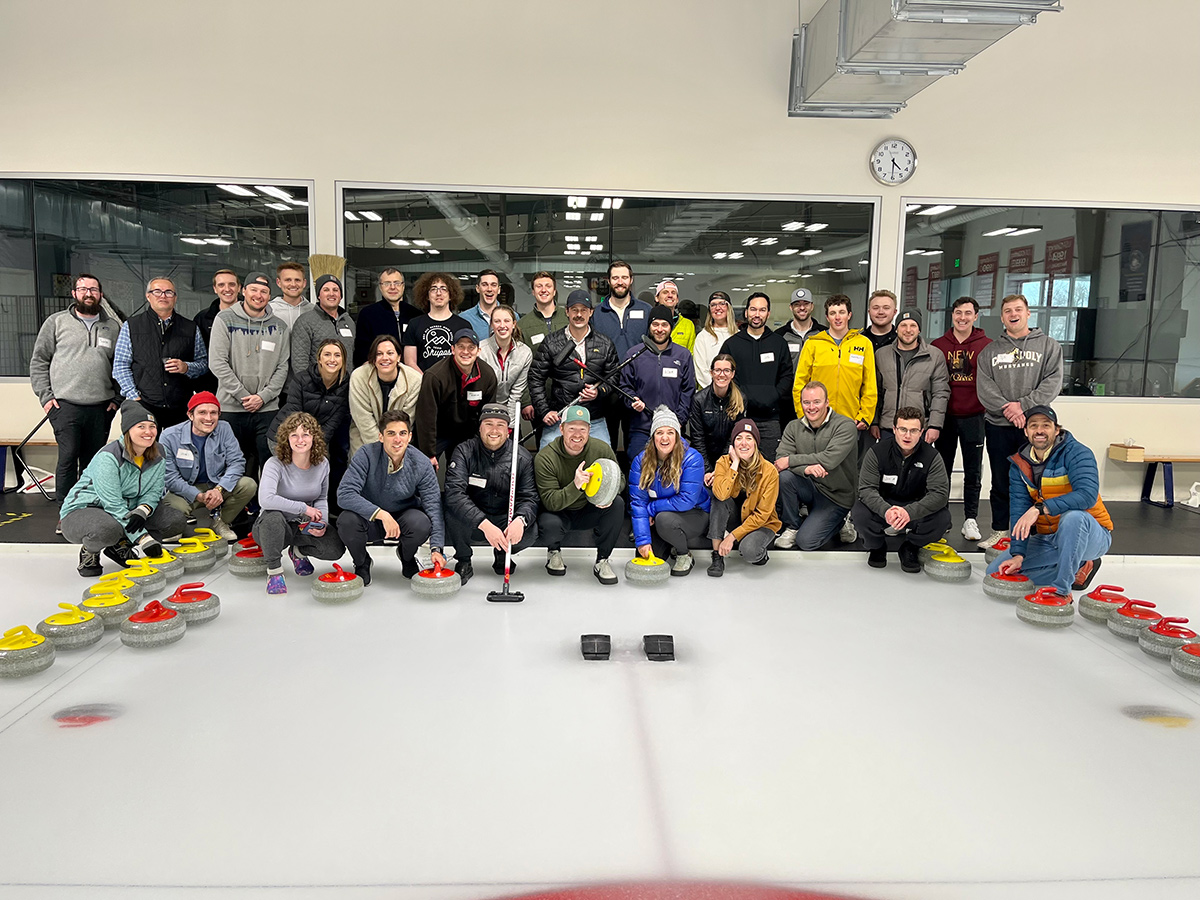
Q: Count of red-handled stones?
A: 13